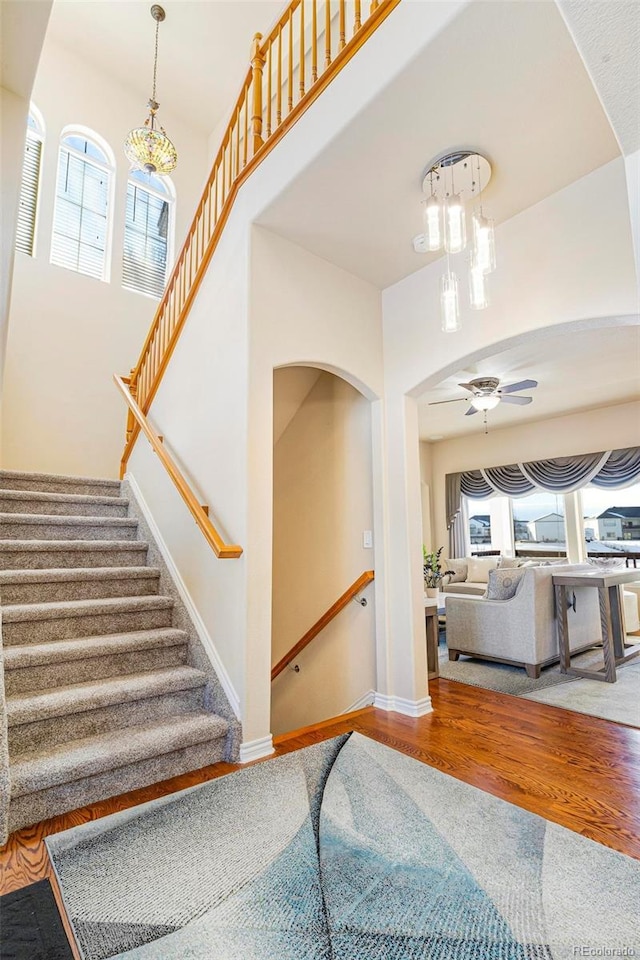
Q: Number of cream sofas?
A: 2